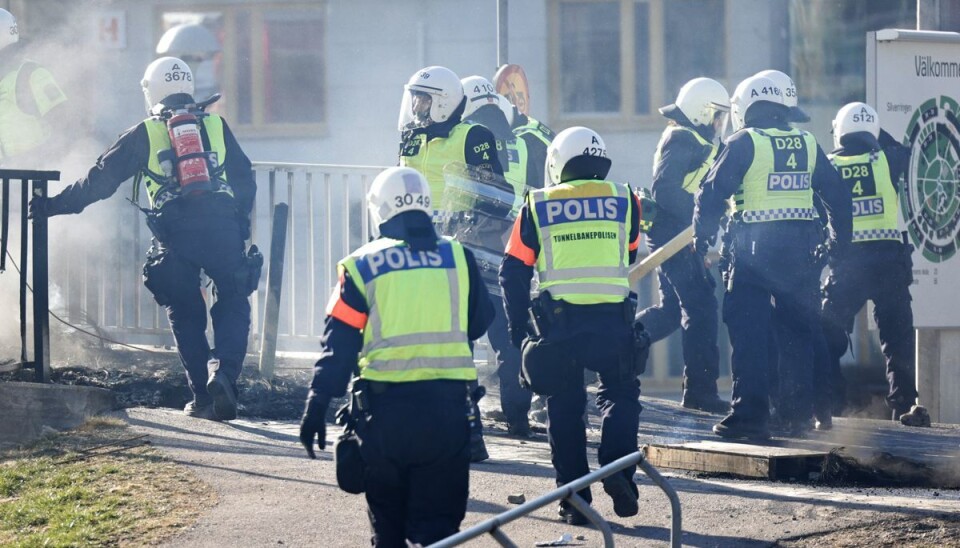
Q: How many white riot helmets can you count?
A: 11